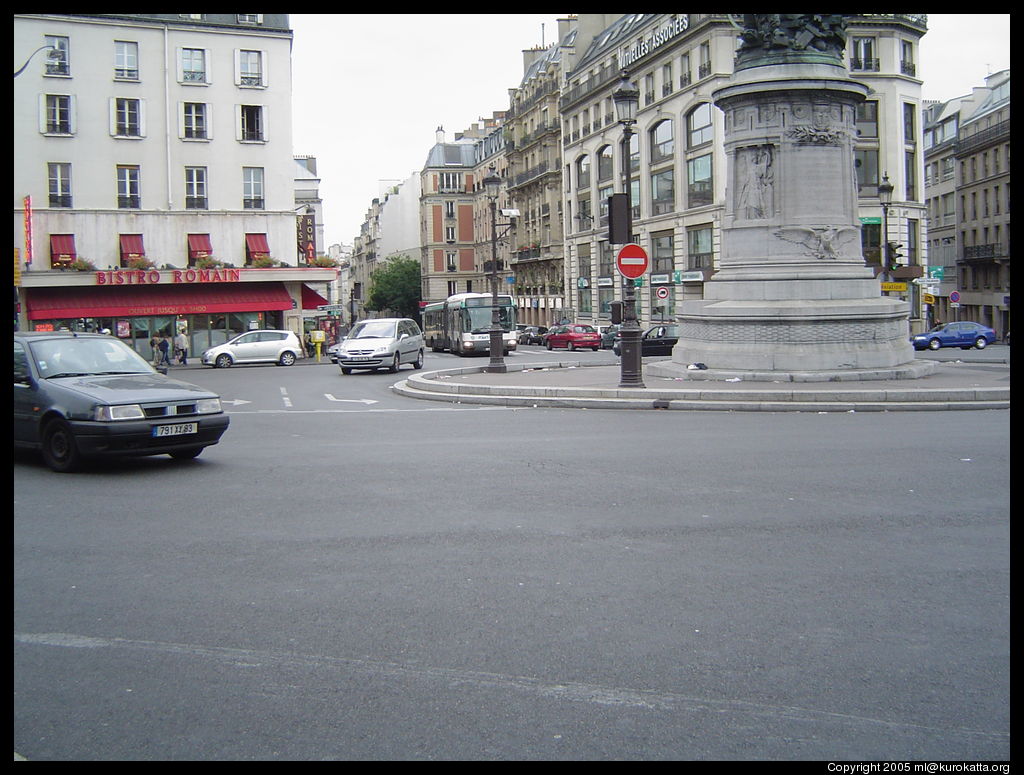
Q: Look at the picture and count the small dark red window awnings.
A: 4